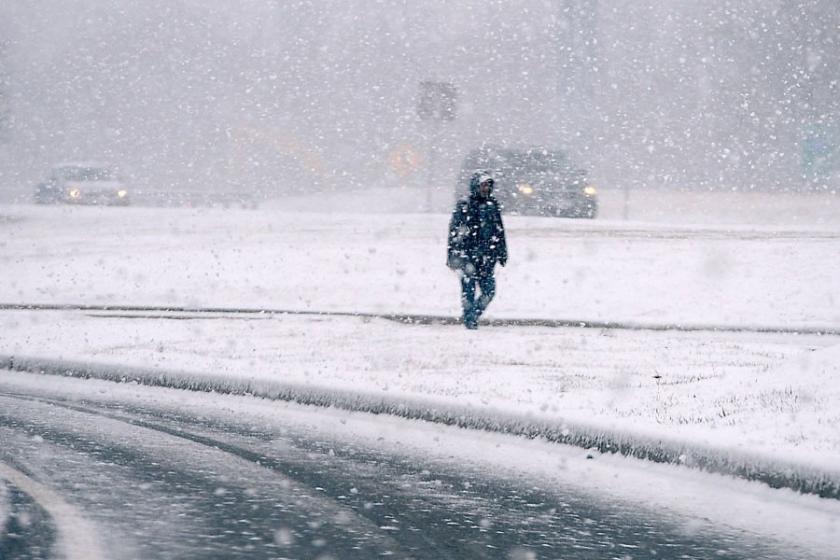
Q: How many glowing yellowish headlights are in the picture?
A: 4